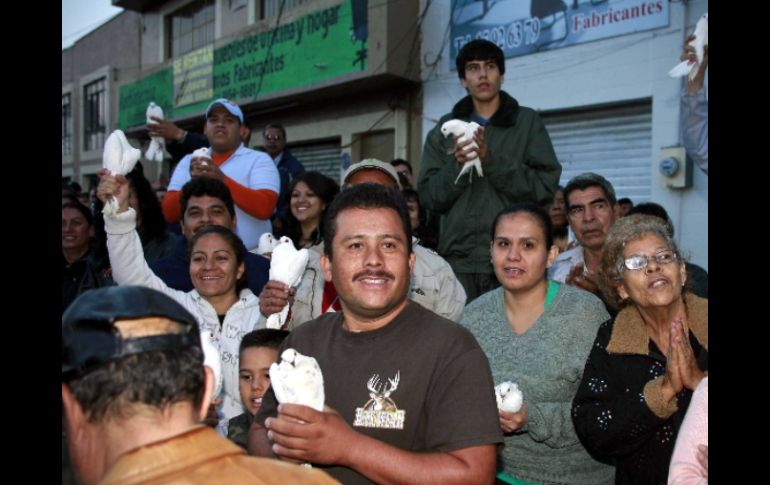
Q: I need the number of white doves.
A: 10